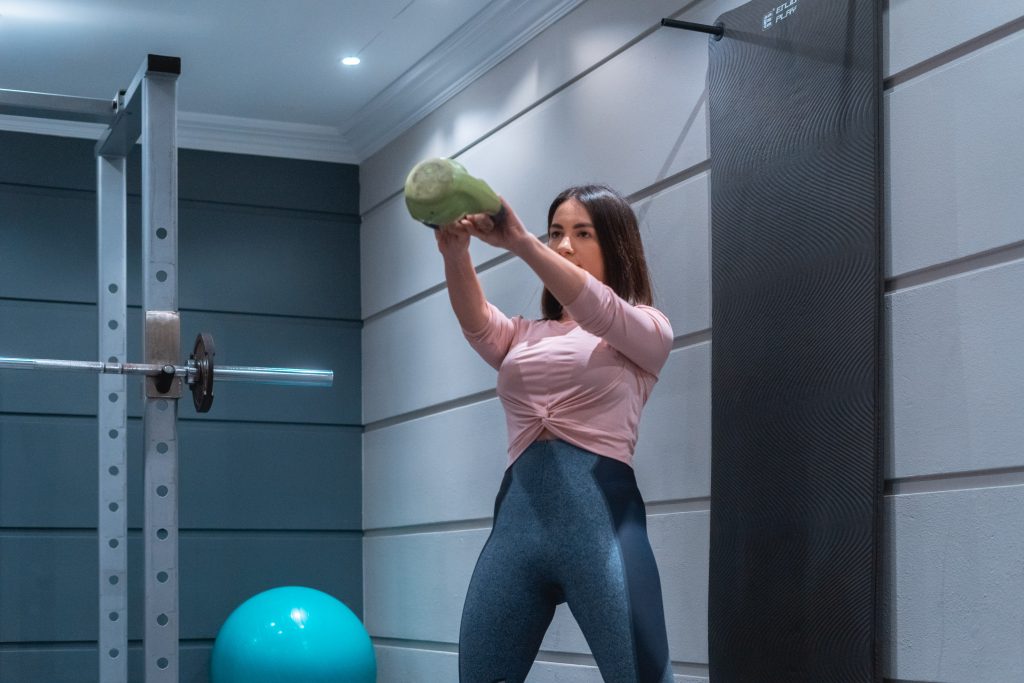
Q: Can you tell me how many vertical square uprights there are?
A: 2